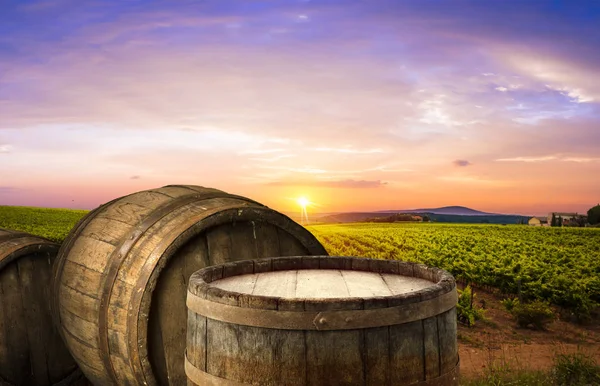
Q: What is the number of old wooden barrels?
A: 3